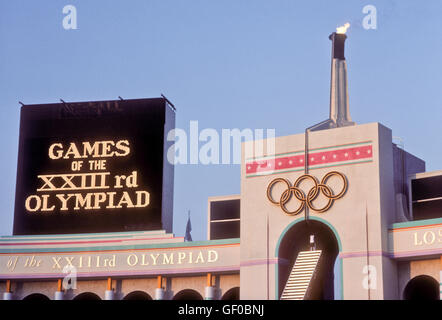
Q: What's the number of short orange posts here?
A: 5